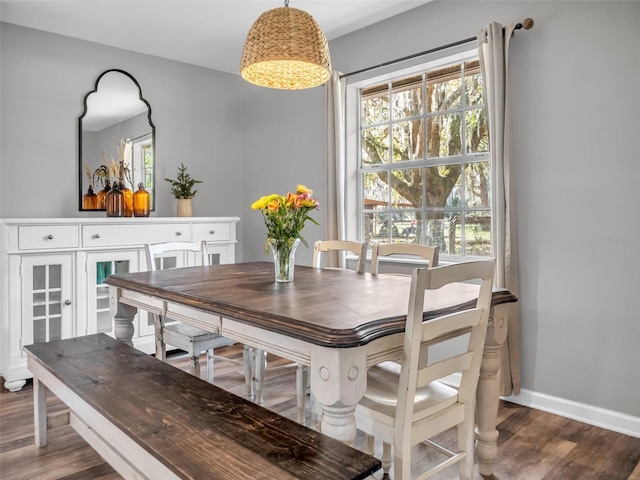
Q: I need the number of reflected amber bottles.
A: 2